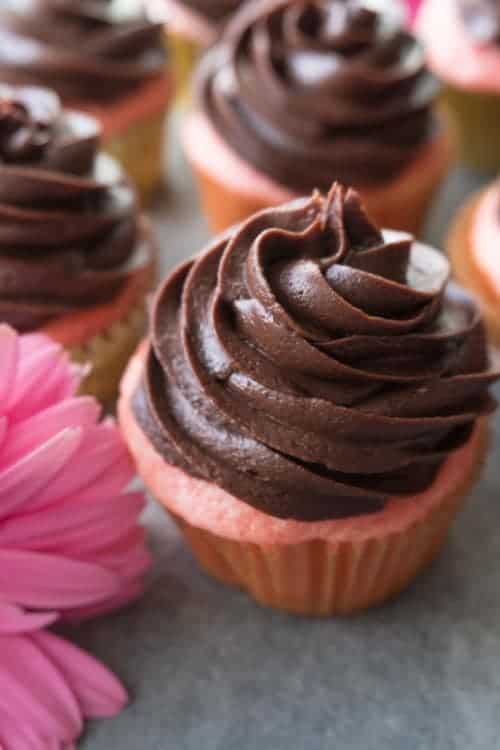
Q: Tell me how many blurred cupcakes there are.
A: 6